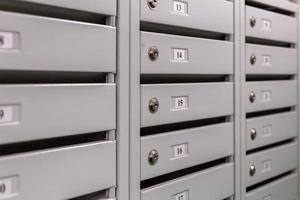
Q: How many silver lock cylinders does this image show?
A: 9